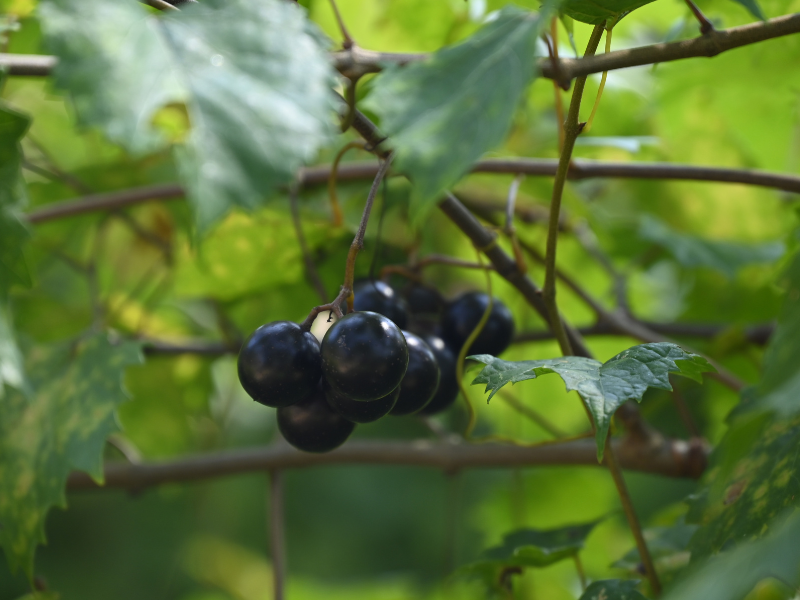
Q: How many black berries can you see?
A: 9